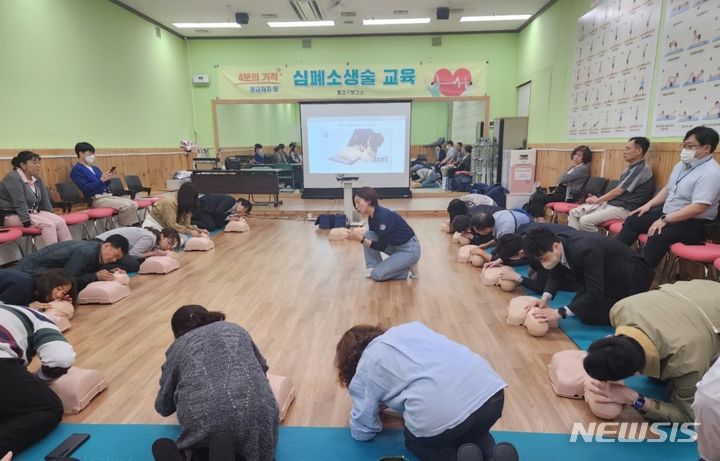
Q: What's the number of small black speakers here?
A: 2